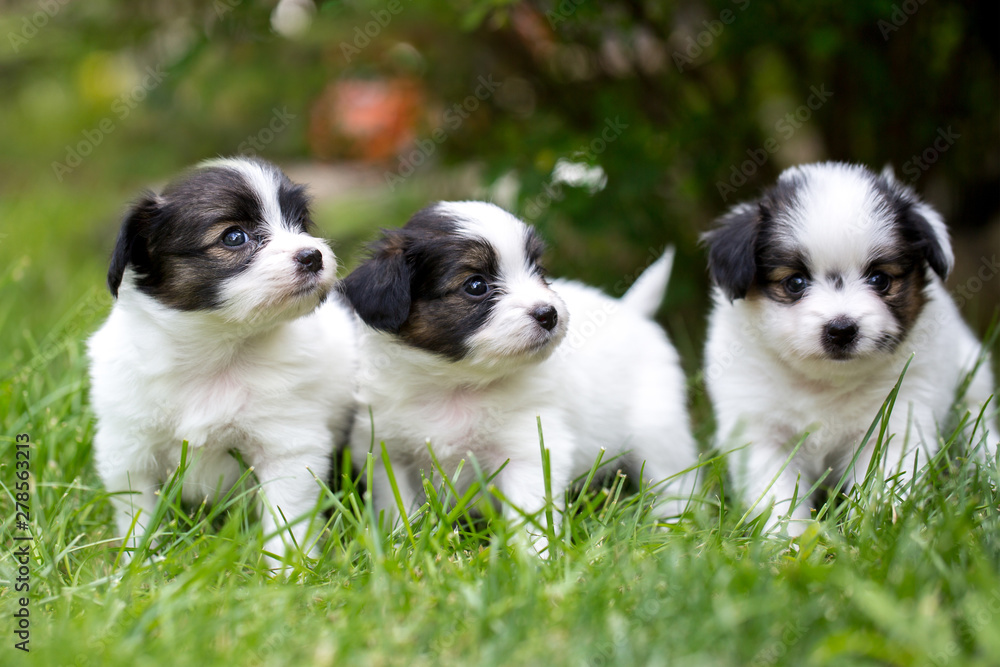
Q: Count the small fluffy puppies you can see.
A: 3